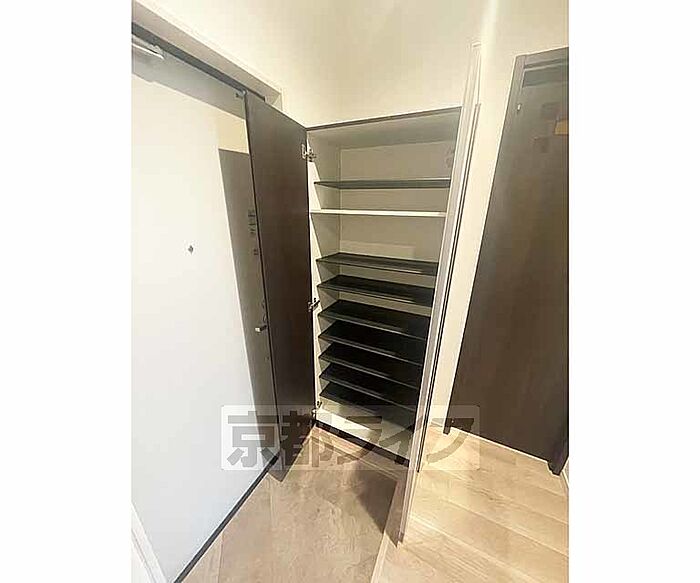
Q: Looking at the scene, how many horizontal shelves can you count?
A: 9